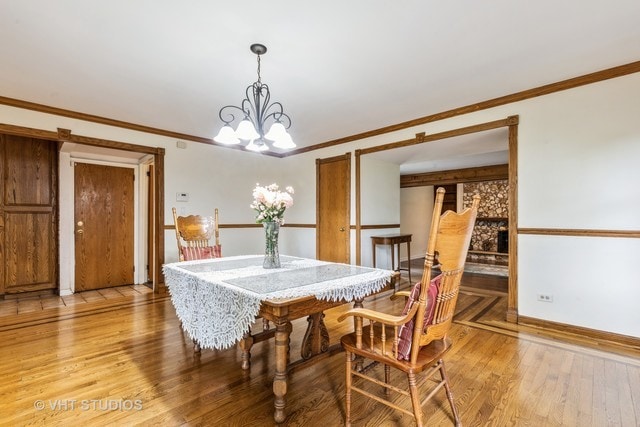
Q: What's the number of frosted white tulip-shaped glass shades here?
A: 5